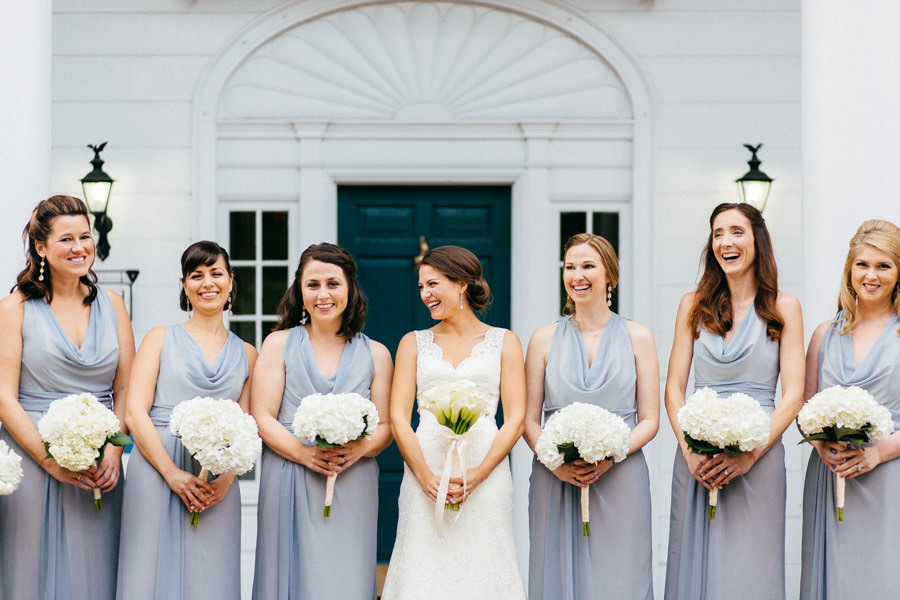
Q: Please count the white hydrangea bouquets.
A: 7